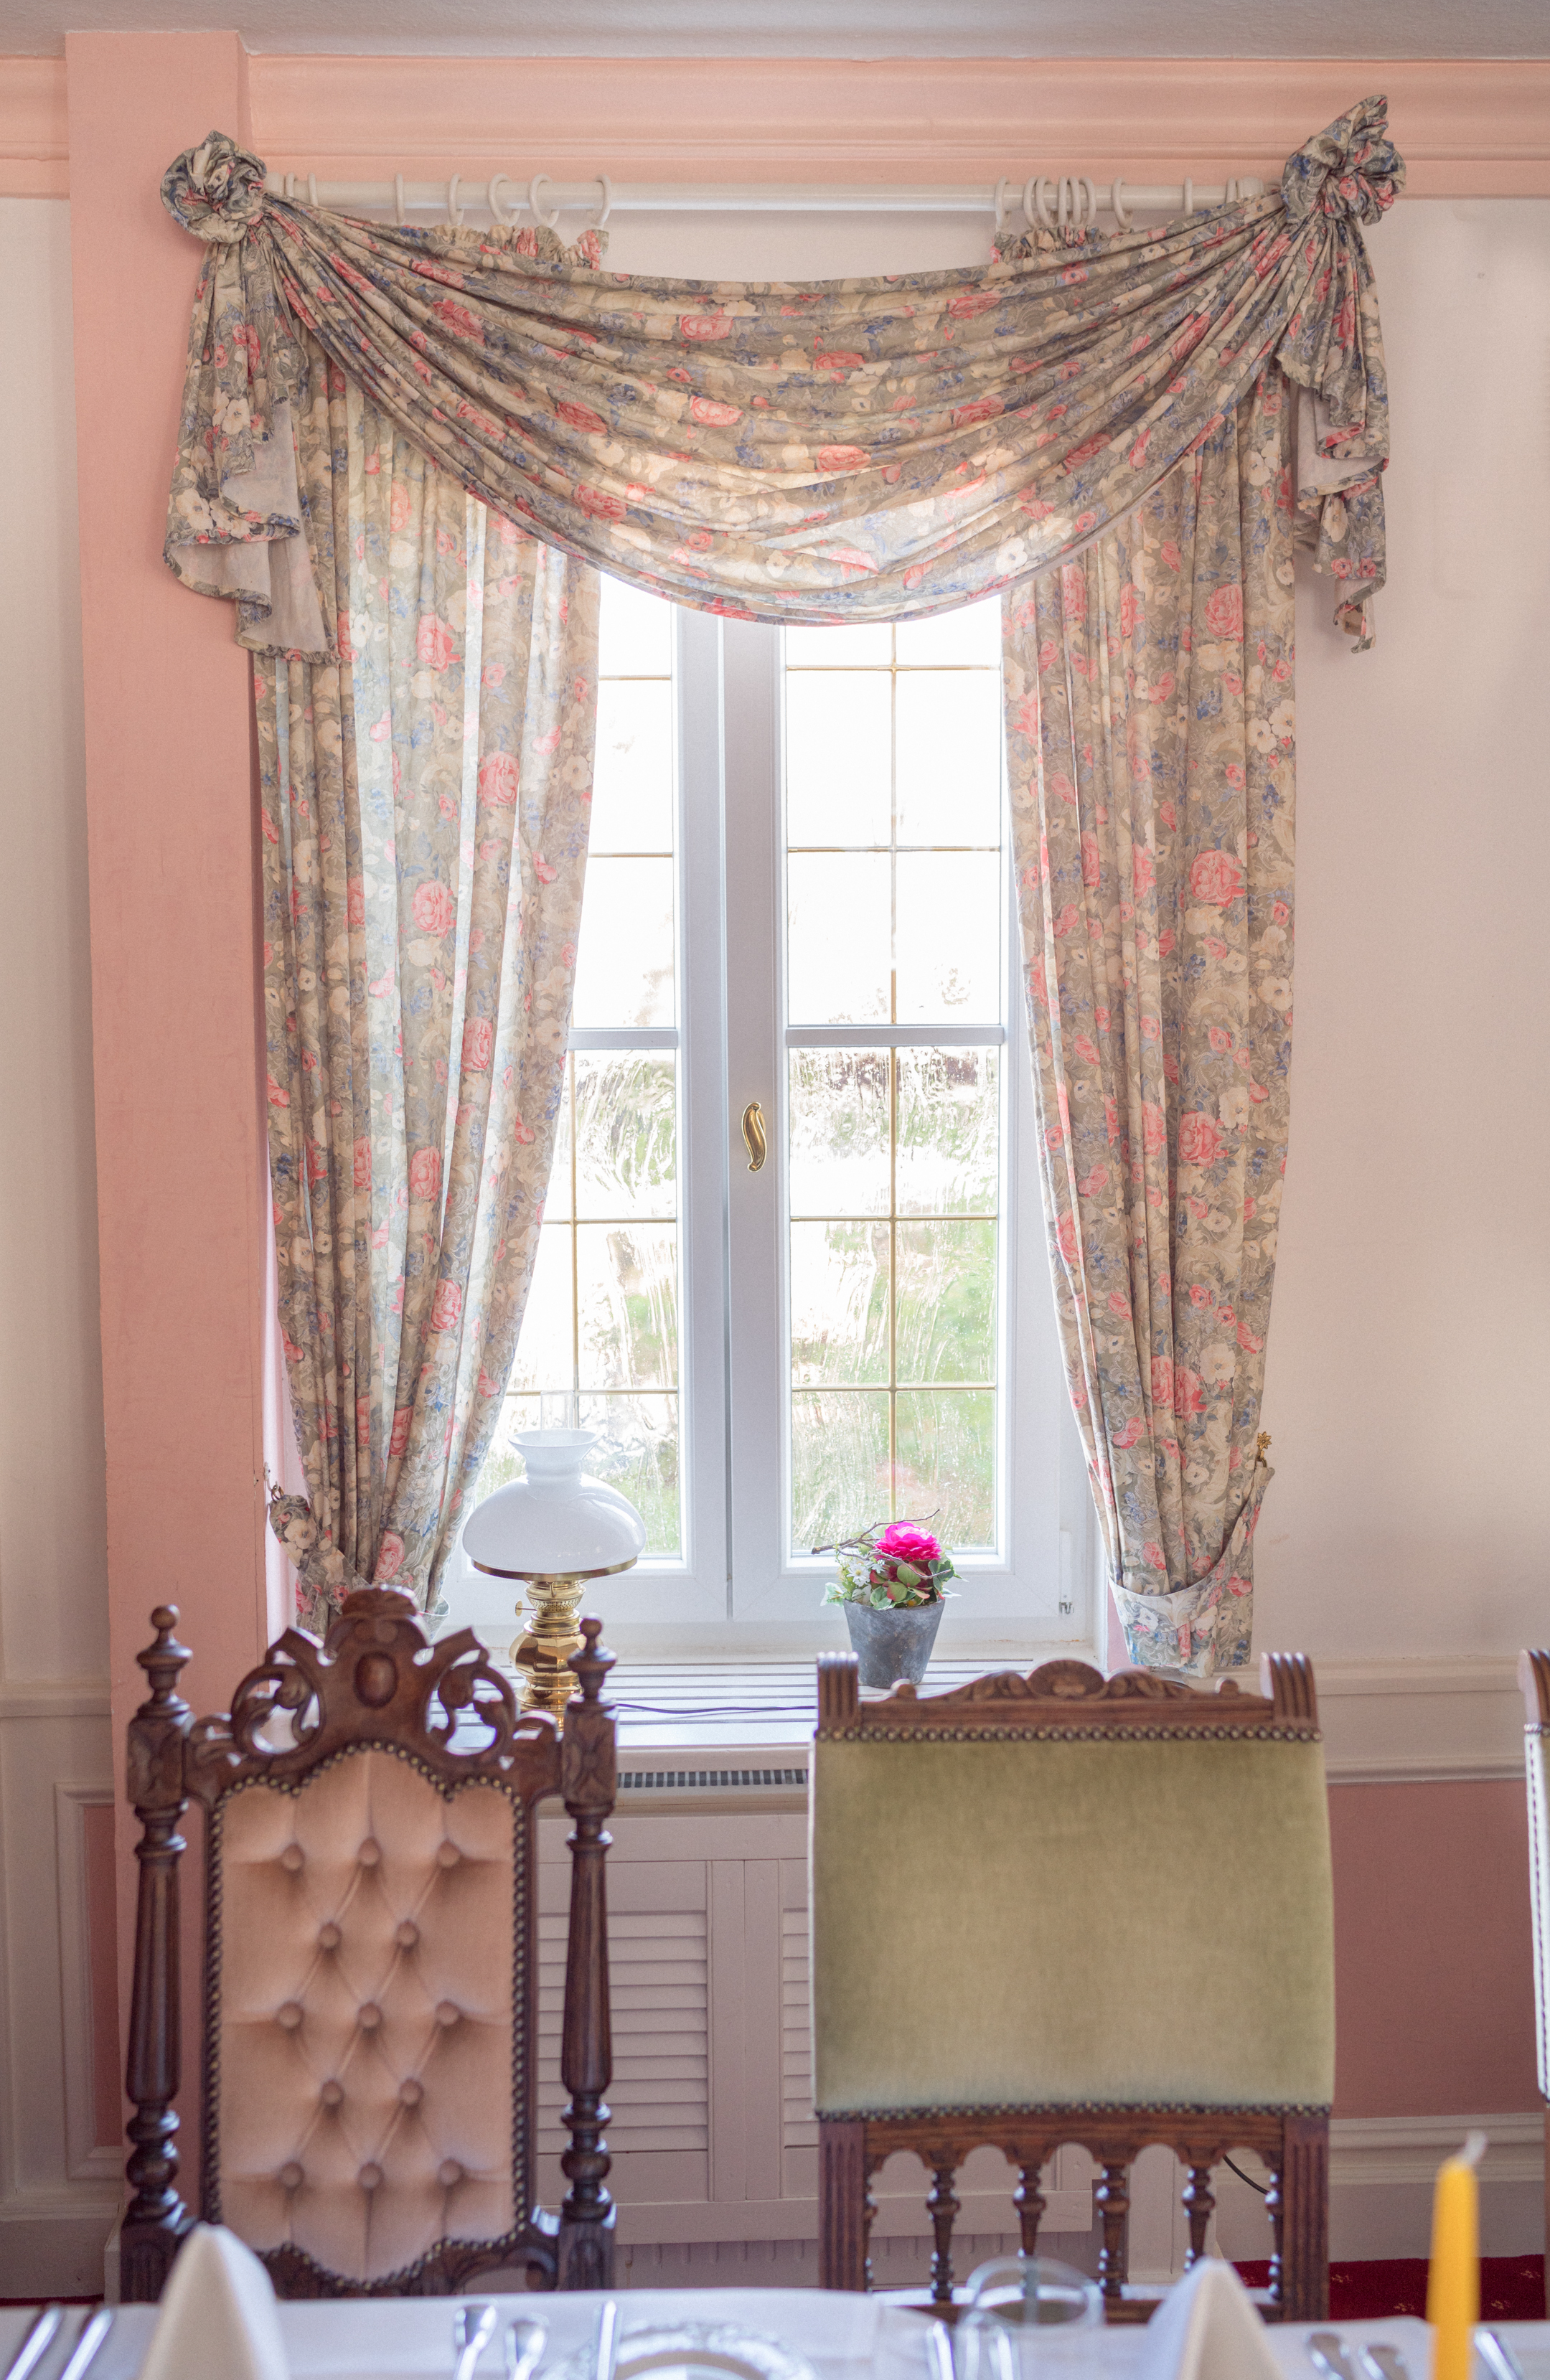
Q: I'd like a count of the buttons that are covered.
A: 13